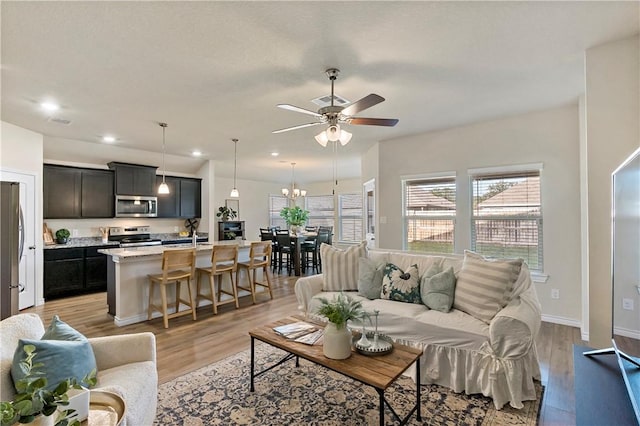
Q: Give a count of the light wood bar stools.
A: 3